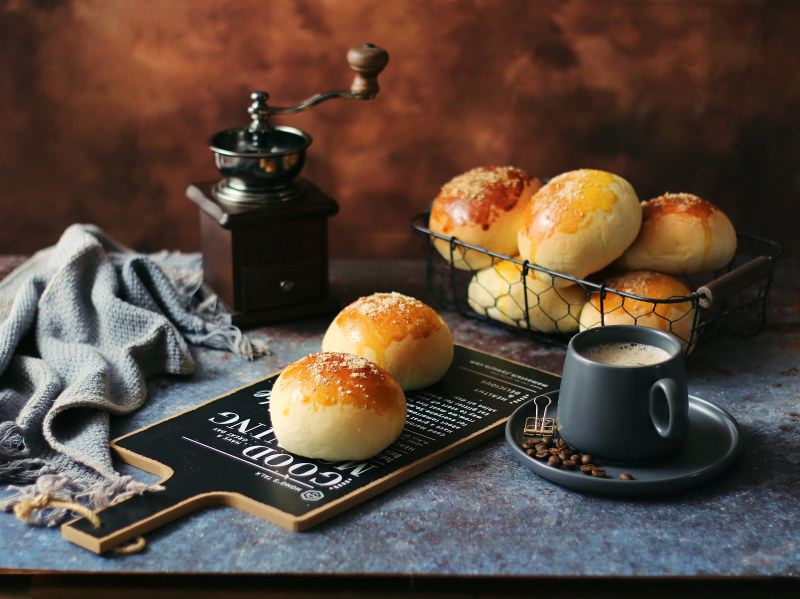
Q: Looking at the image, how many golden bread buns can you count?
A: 7